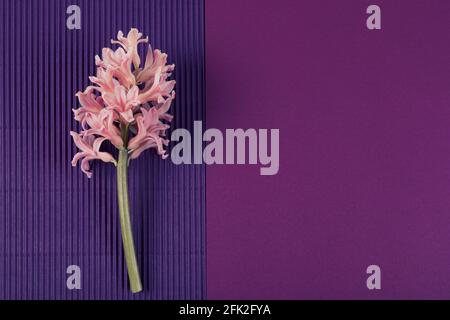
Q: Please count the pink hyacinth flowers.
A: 1